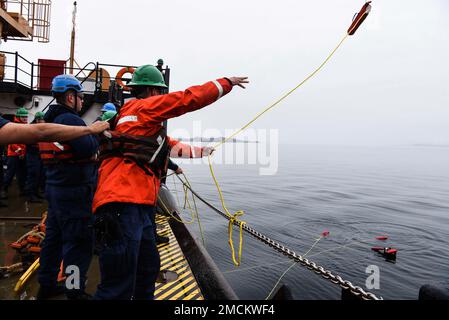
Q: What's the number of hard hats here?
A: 6